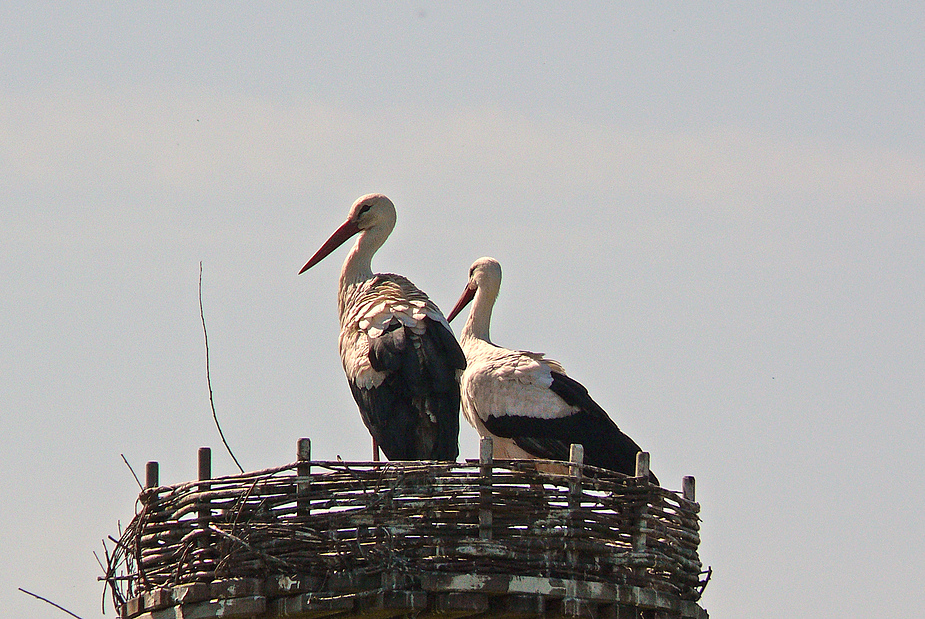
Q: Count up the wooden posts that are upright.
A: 7